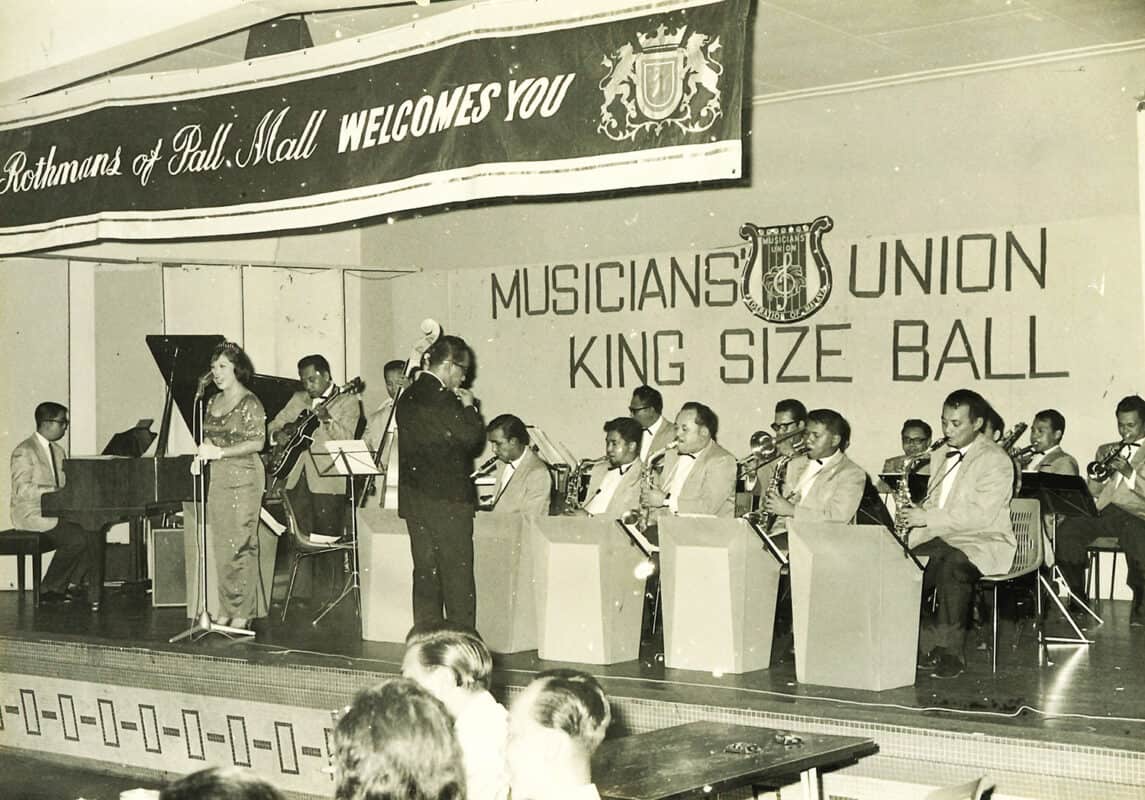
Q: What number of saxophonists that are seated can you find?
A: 5